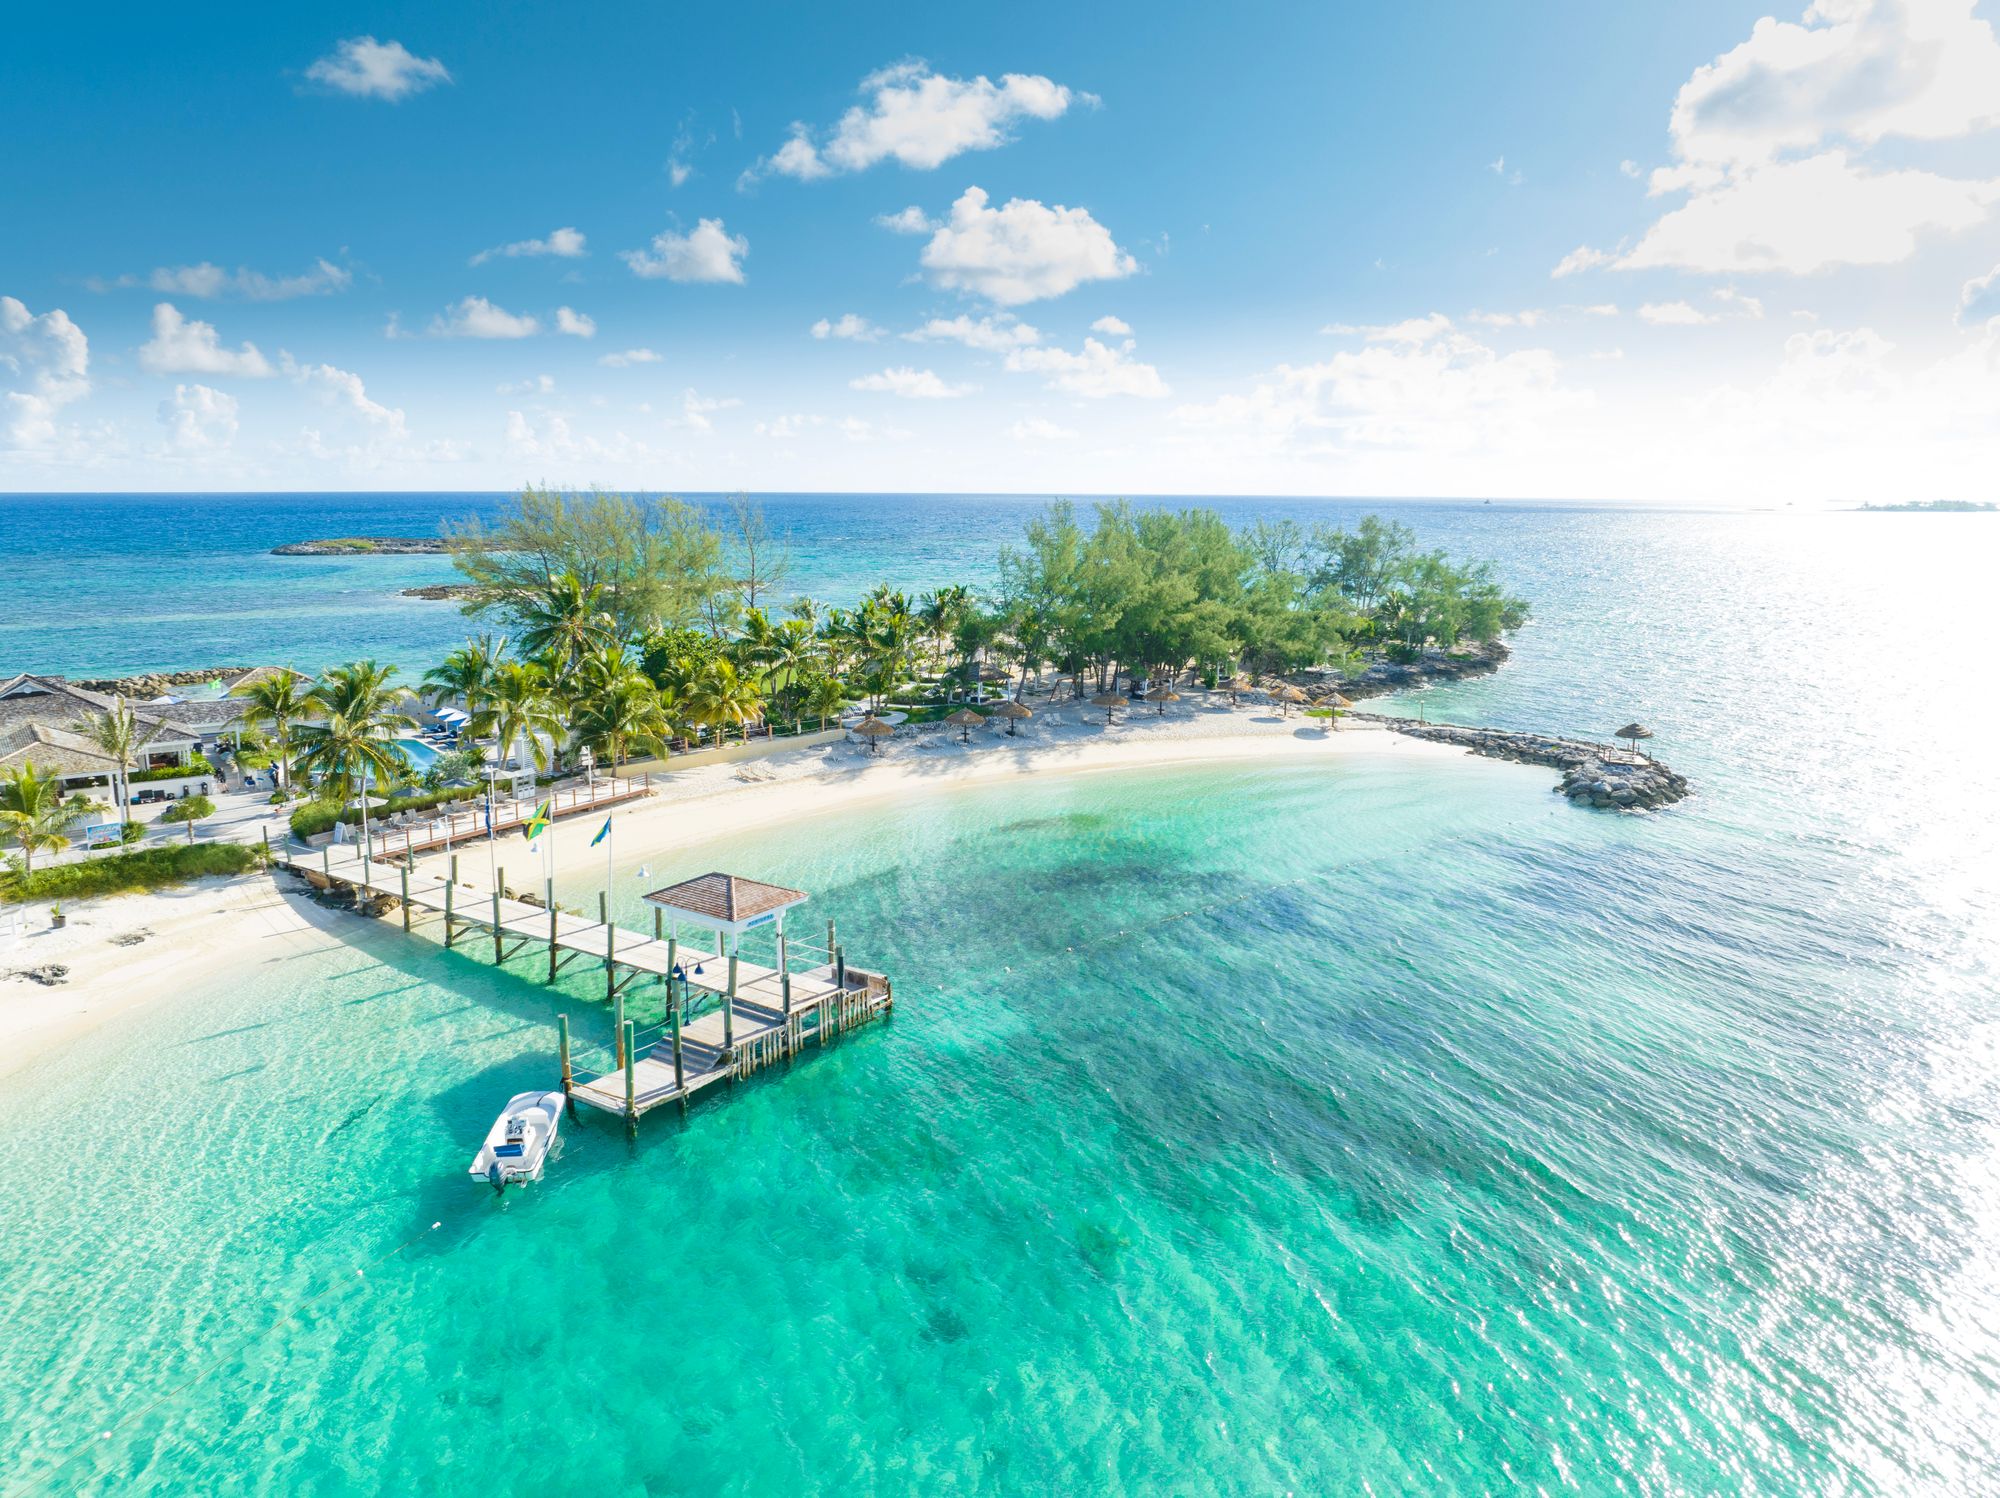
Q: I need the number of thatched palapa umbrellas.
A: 9